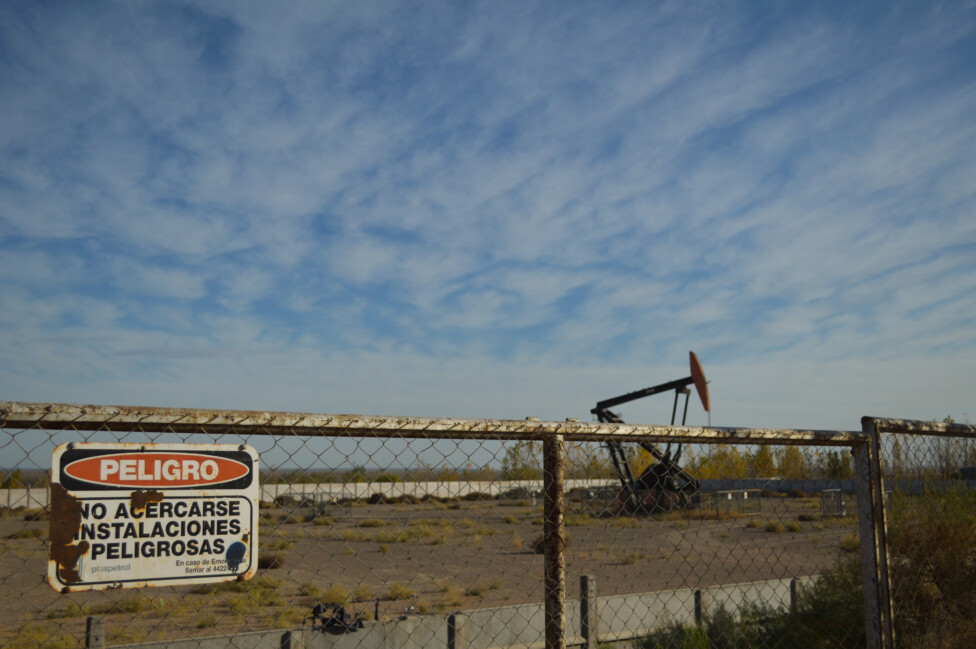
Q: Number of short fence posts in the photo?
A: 6